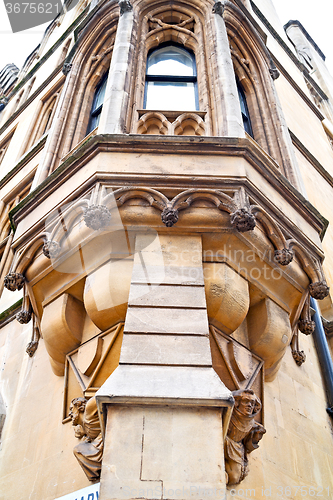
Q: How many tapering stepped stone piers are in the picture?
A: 1